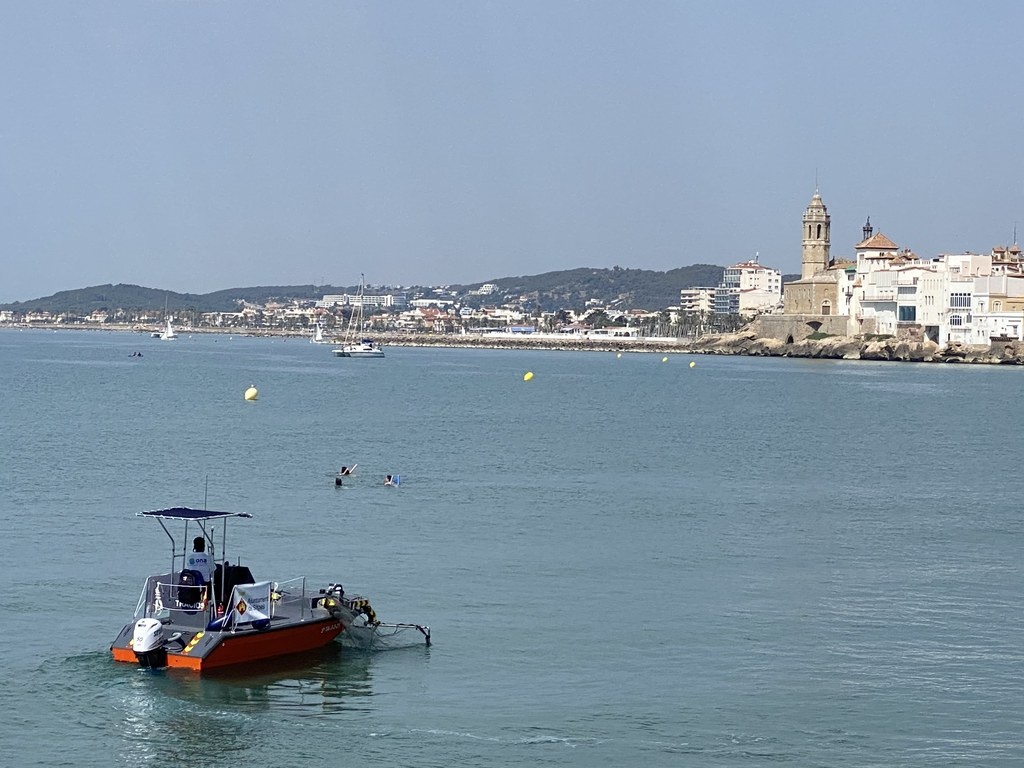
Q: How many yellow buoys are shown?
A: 5